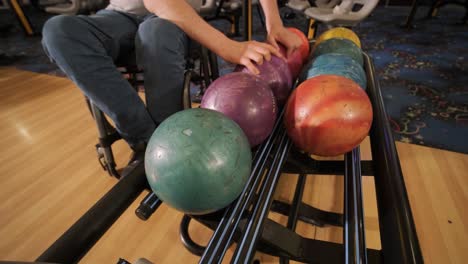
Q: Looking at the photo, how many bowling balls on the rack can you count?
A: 9